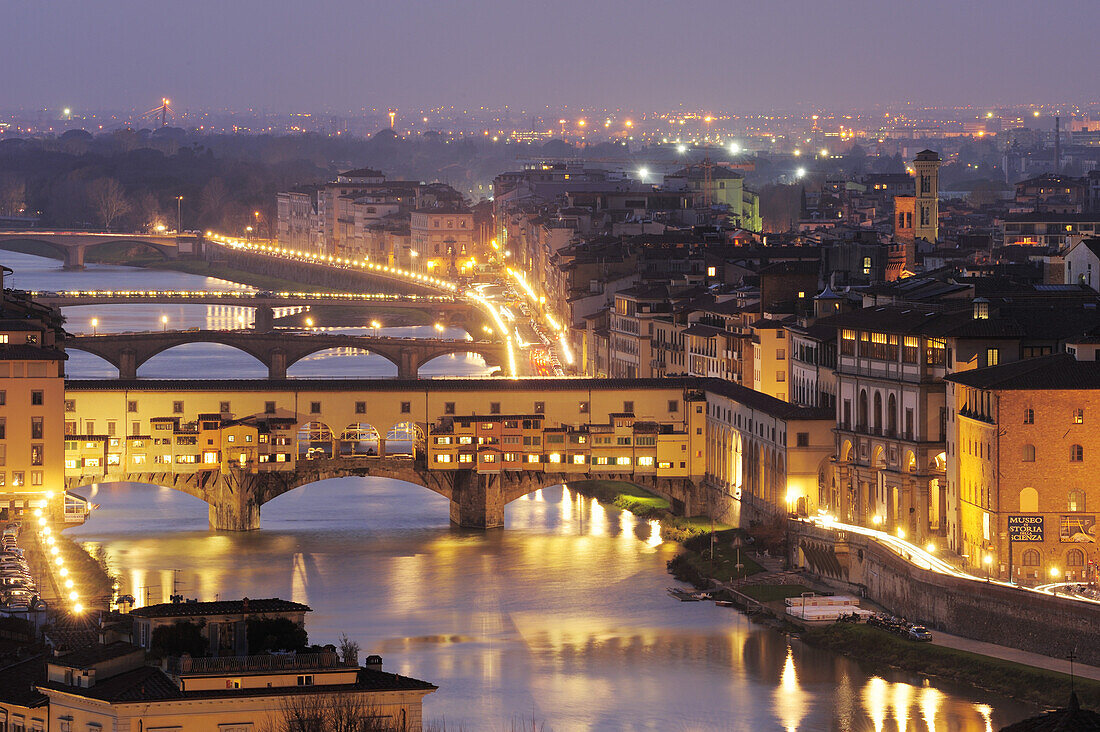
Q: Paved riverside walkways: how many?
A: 1